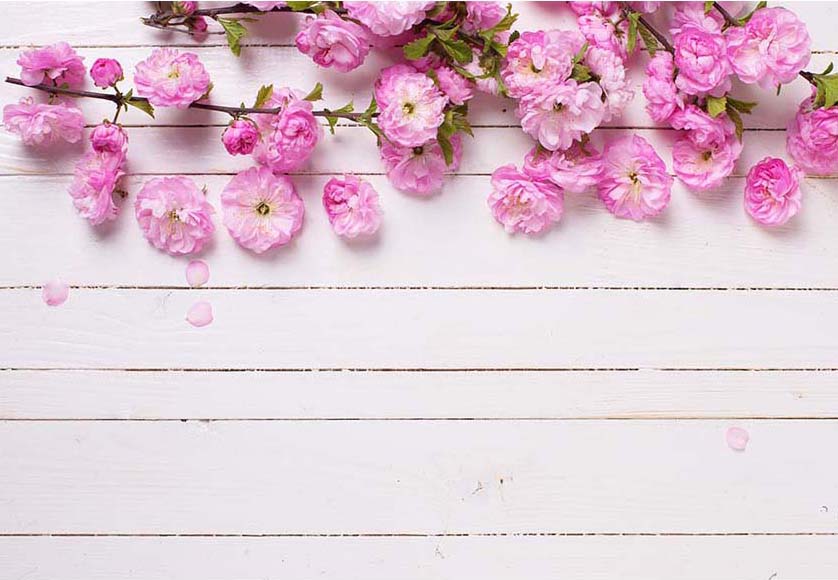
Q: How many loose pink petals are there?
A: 4